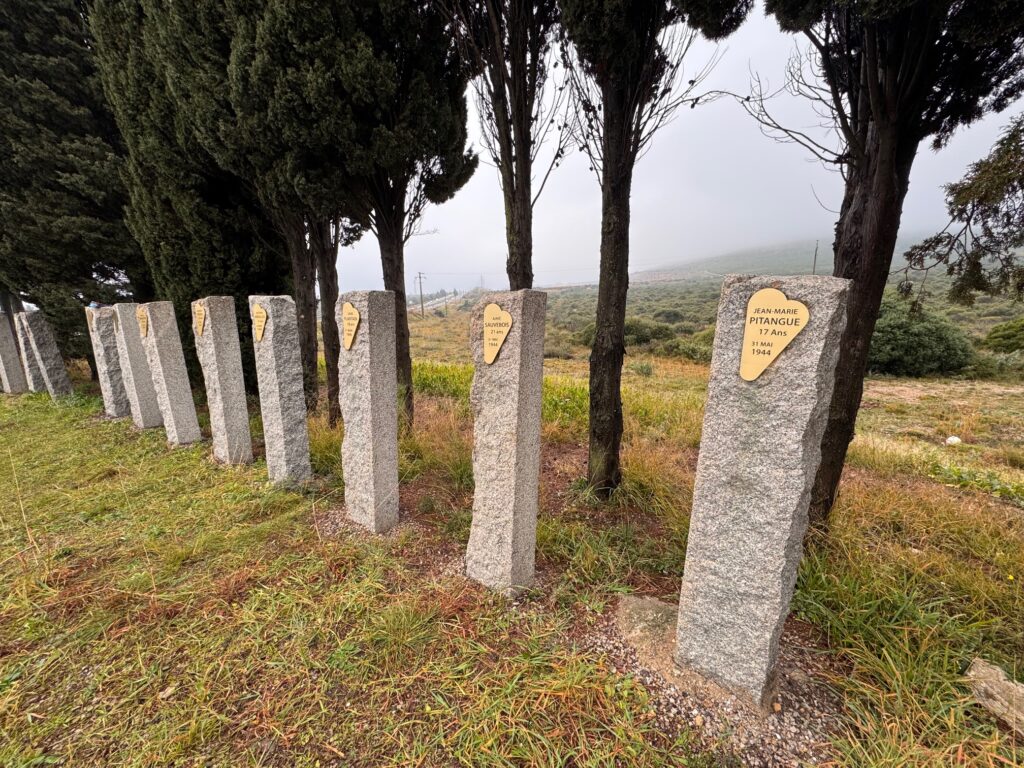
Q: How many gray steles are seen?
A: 11